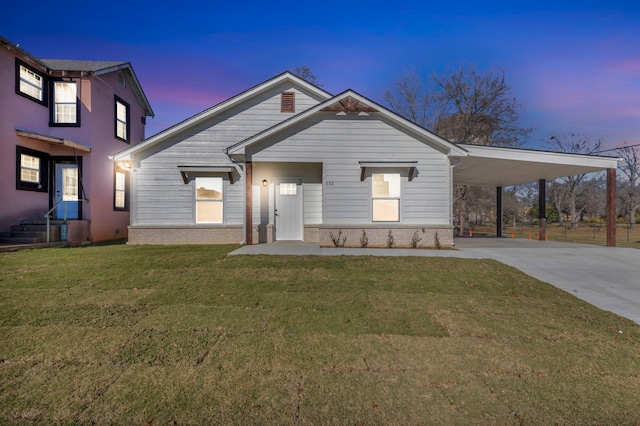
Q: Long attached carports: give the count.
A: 1